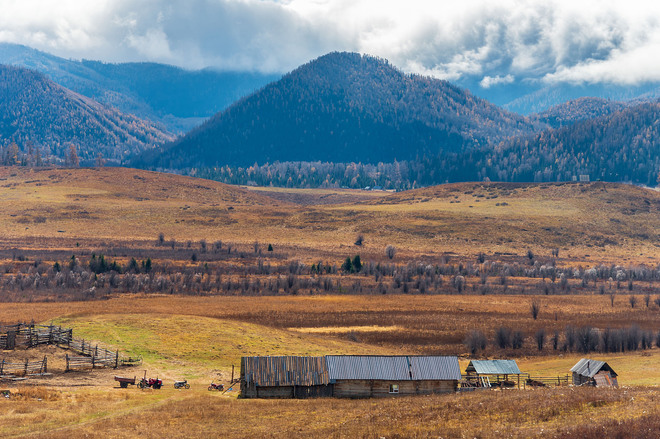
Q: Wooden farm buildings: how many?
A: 3